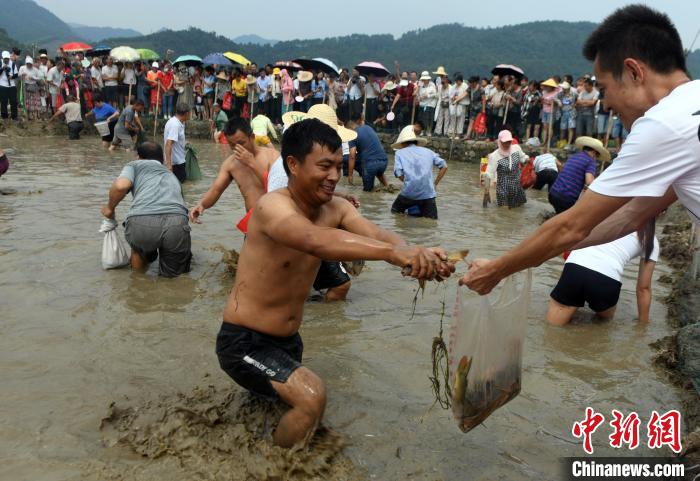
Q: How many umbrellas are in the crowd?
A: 12